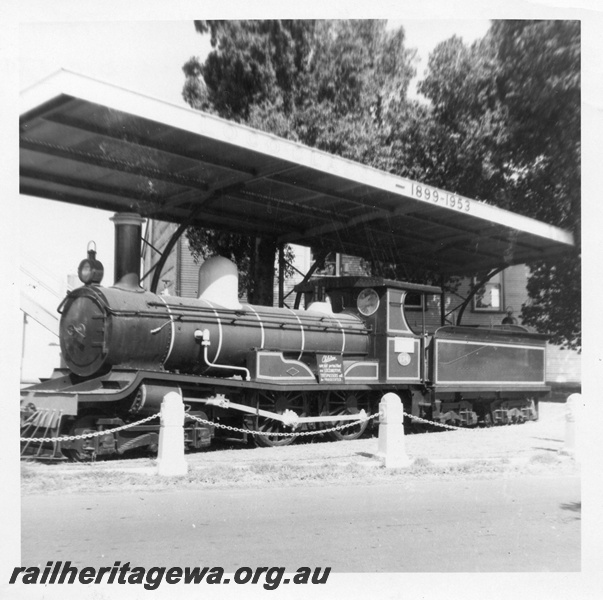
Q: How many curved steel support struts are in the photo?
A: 3